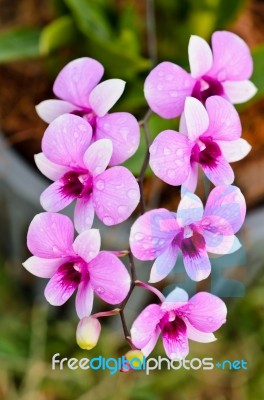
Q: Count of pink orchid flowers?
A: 7